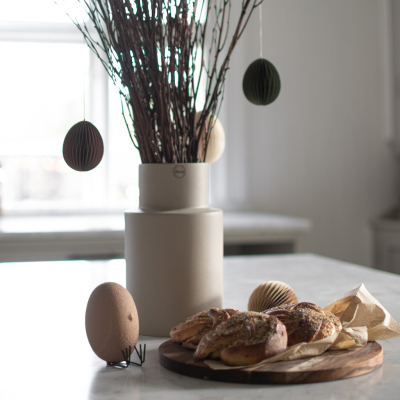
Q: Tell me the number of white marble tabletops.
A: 1